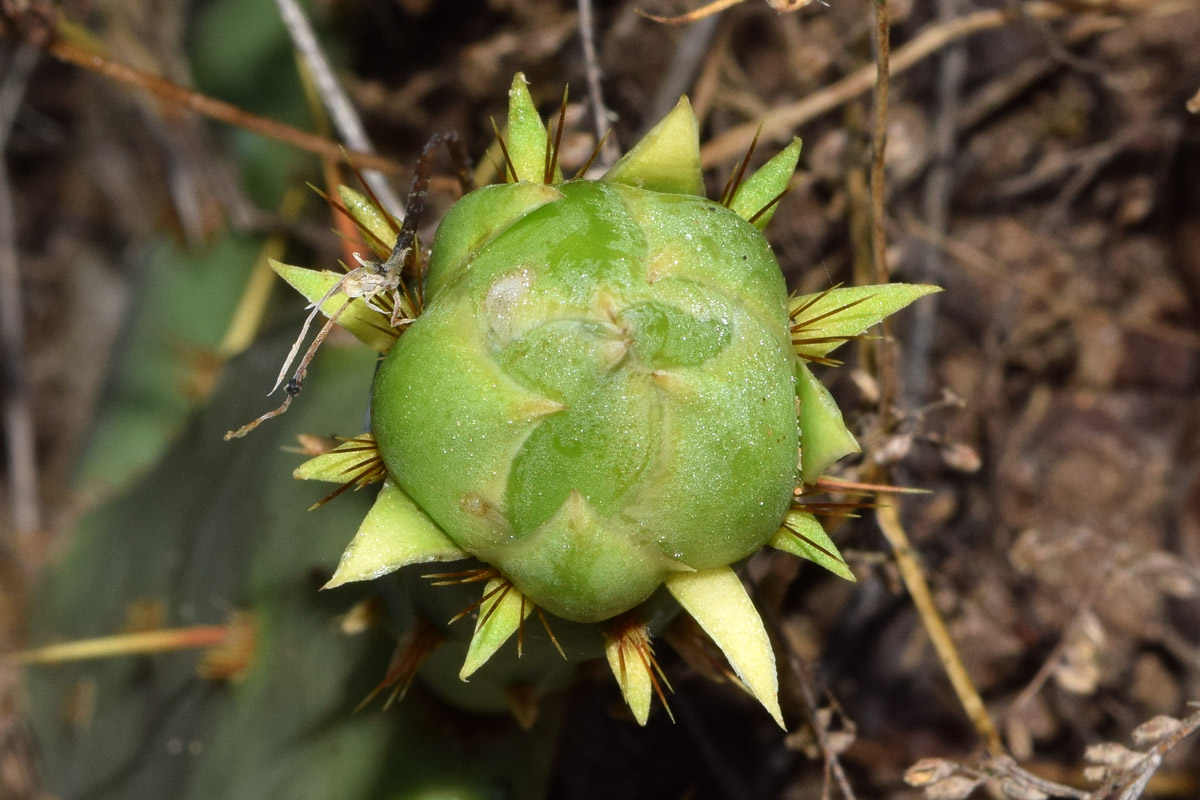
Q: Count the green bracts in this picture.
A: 13